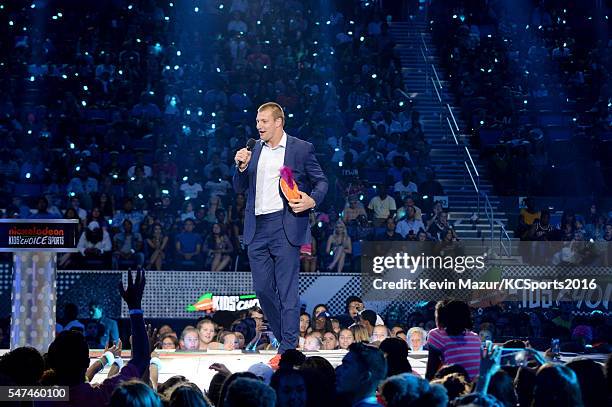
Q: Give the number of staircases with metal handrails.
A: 1